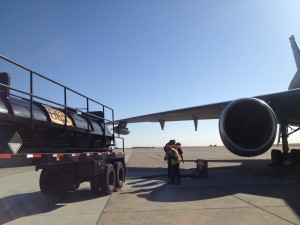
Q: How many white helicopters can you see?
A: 0